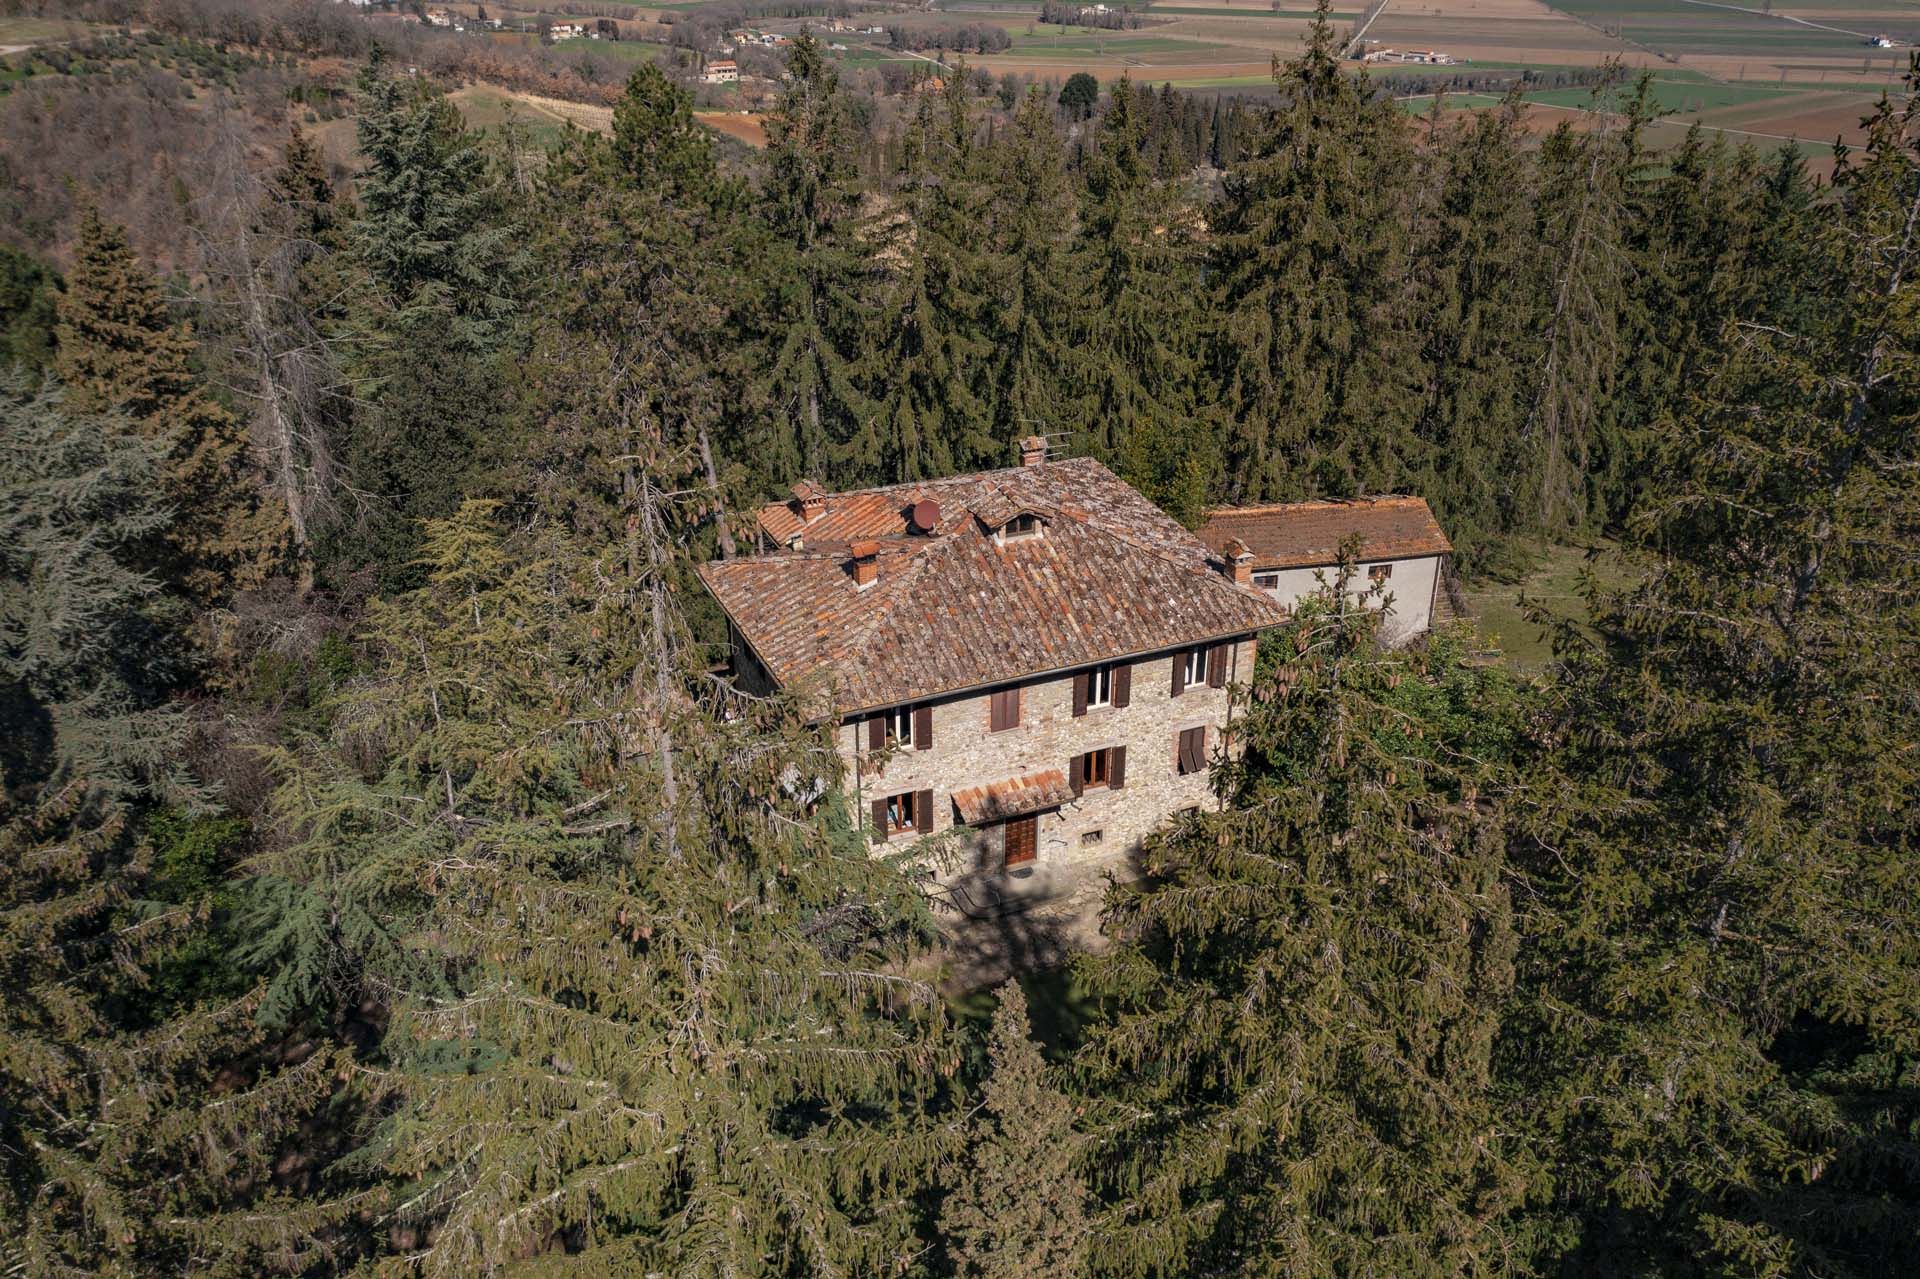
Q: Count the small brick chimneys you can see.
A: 4